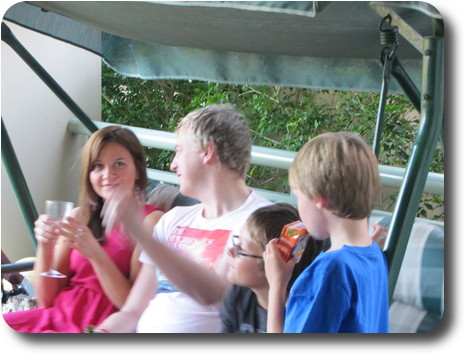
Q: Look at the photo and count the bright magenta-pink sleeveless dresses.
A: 1